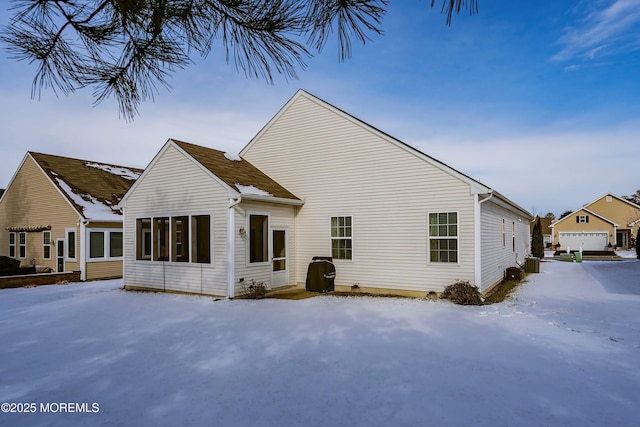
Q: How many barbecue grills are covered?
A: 1